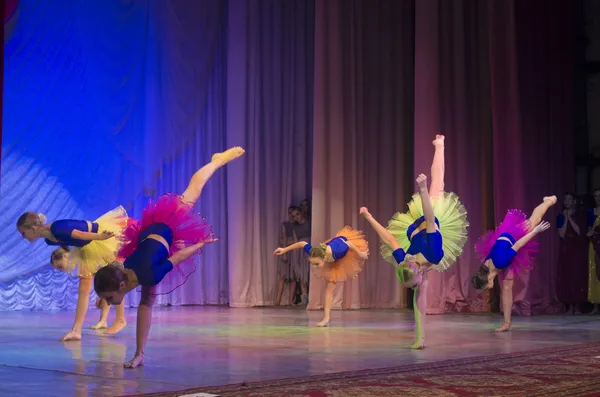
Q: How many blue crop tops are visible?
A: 5